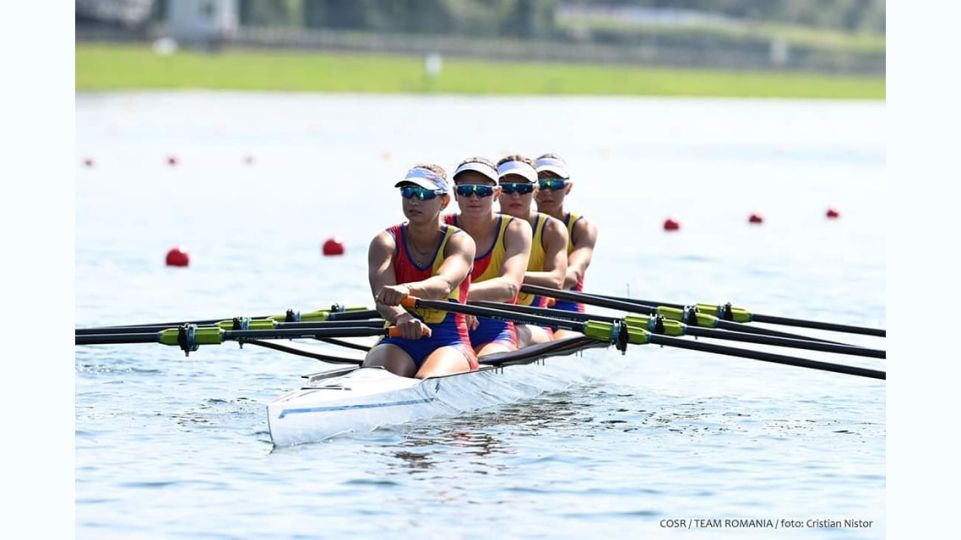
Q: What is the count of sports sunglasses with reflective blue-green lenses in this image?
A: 4